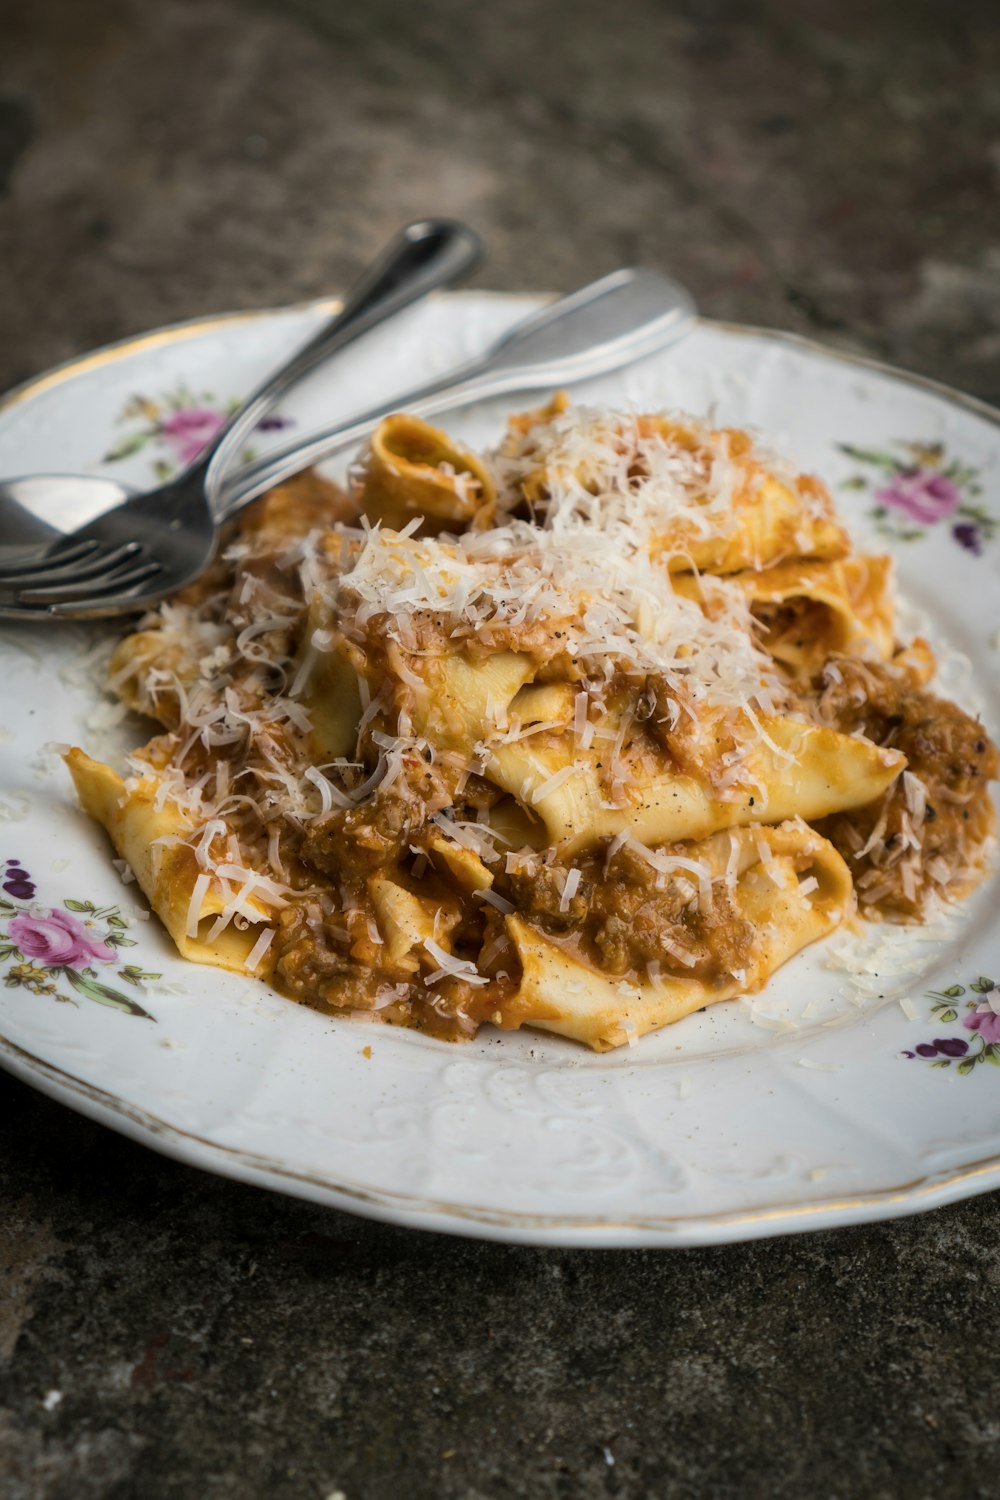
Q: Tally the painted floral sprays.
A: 4